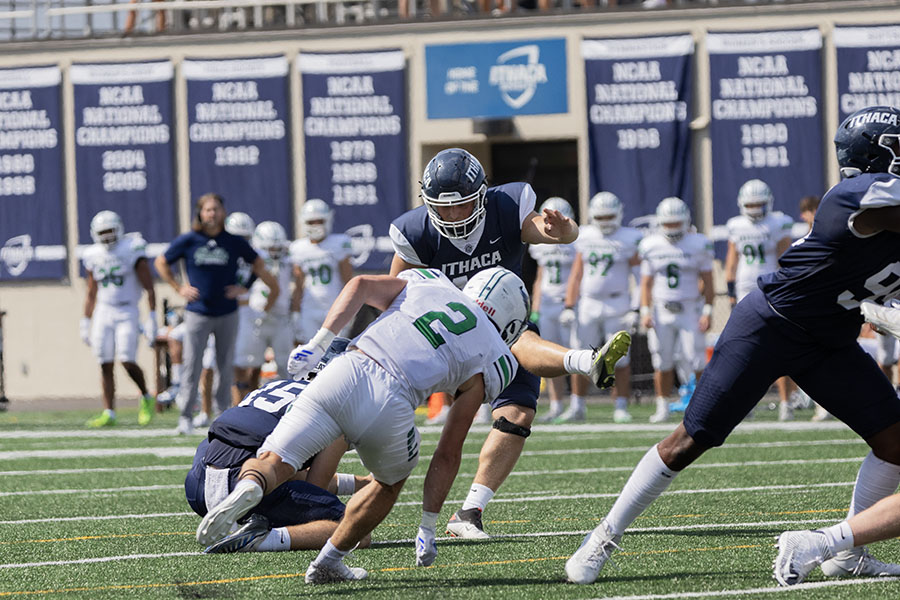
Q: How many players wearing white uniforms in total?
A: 9